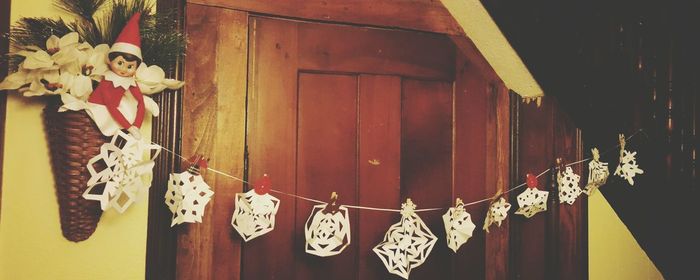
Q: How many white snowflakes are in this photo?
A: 11